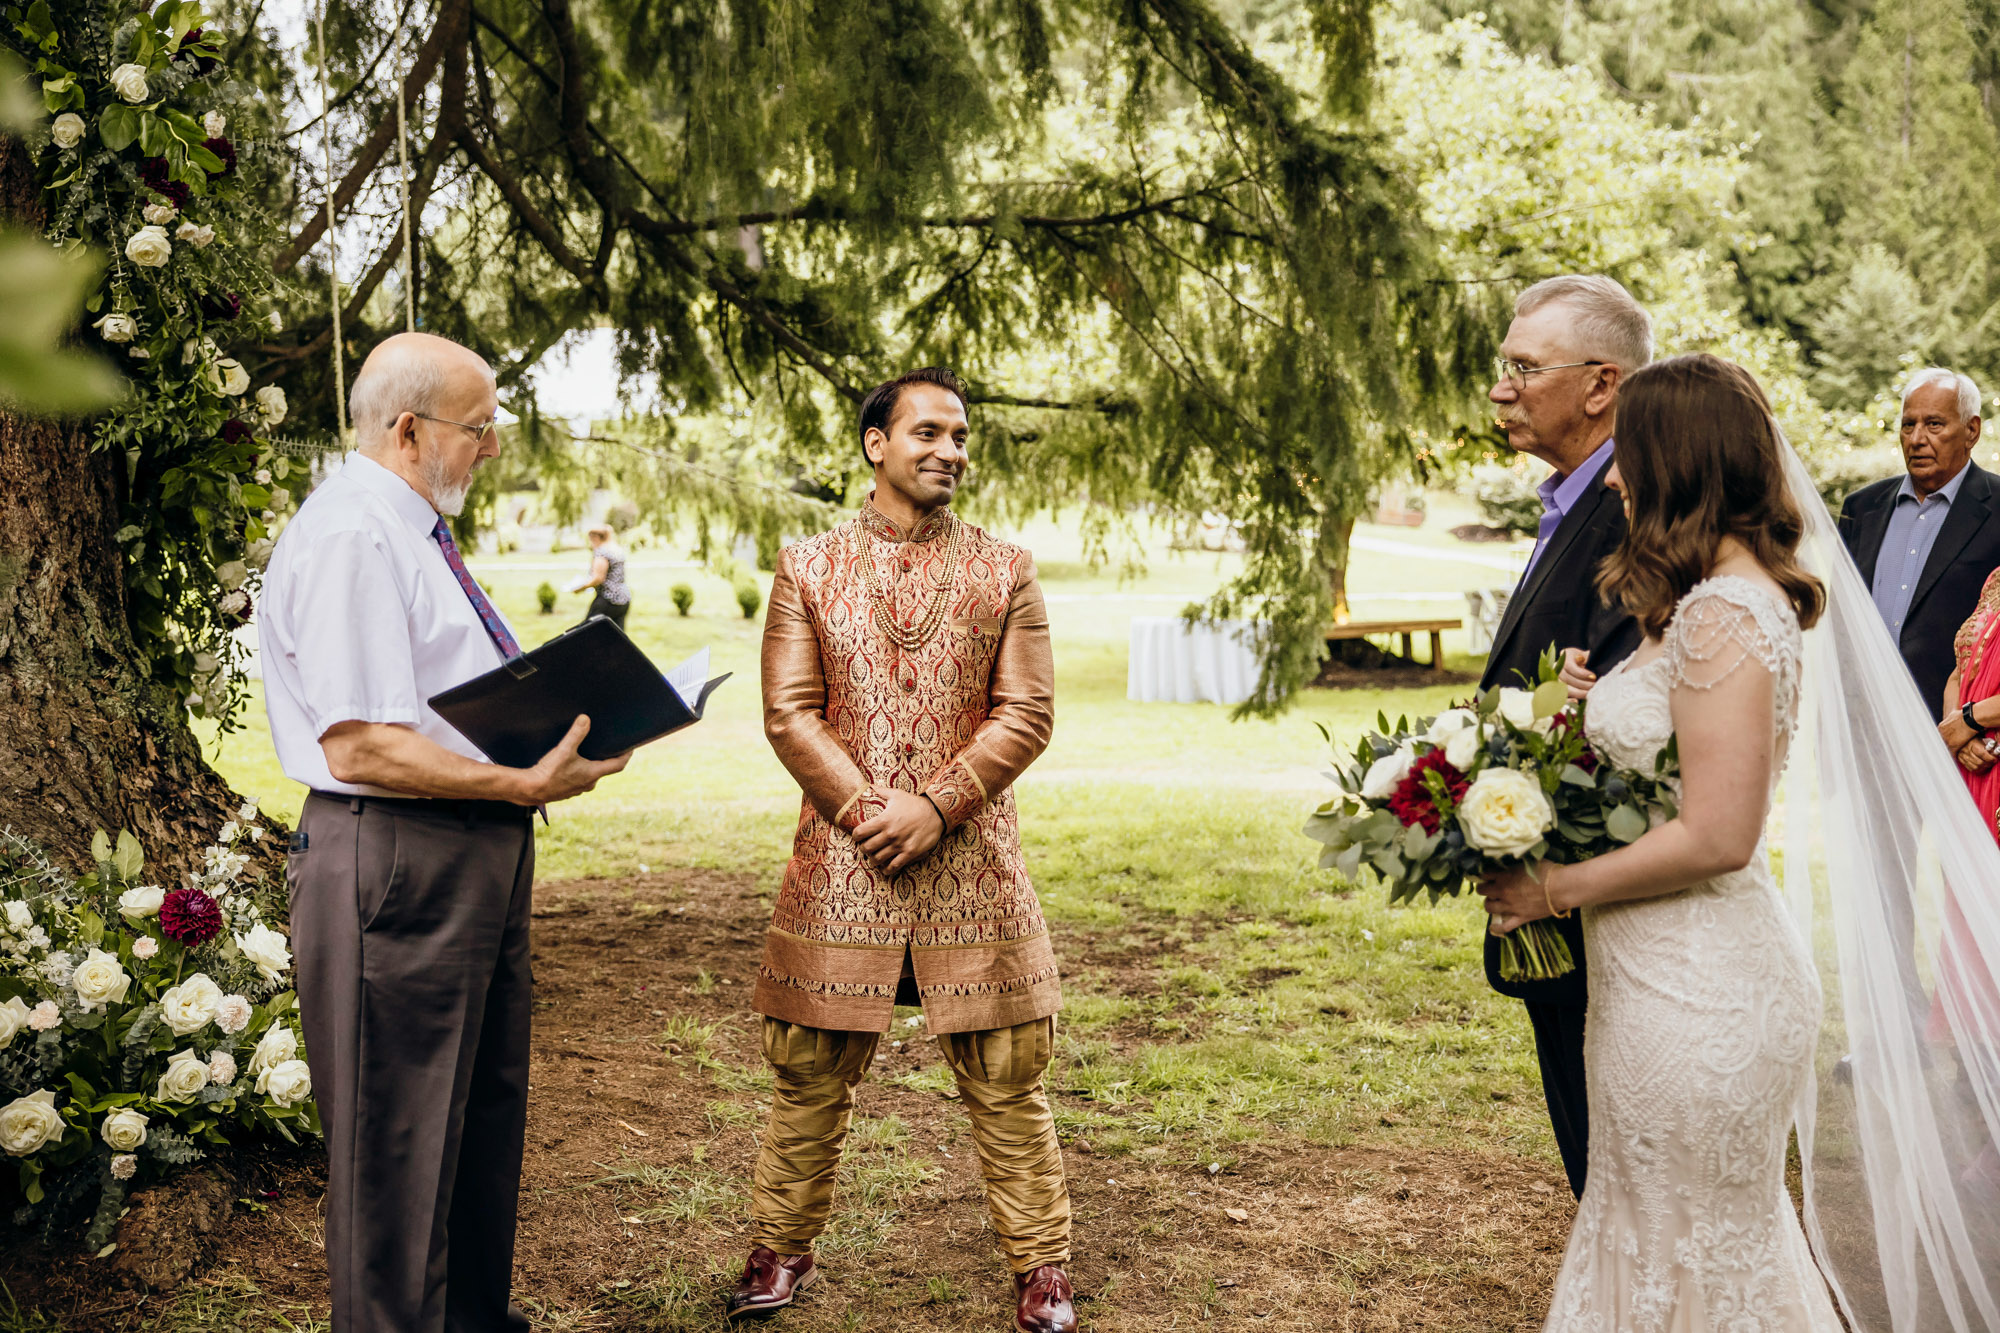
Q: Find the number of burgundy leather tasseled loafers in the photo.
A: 2